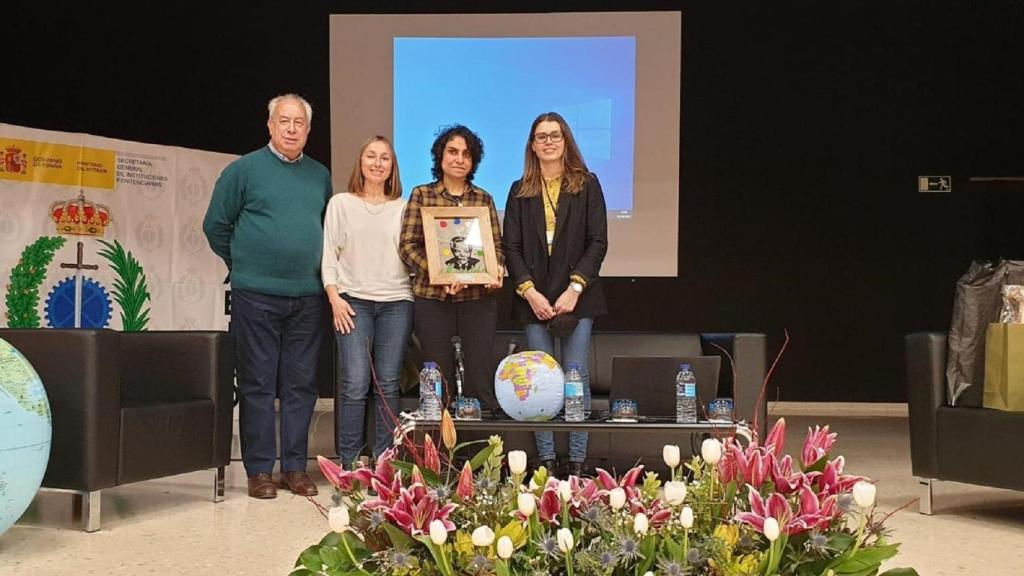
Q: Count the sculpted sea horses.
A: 0